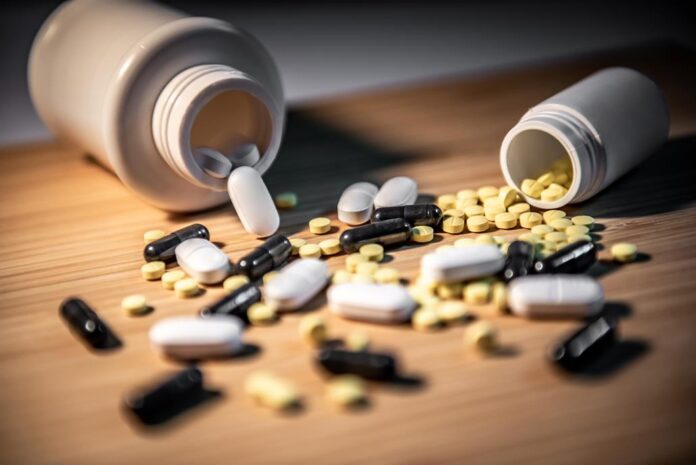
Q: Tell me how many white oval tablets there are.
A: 11